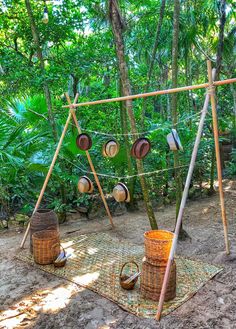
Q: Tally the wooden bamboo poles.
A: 5